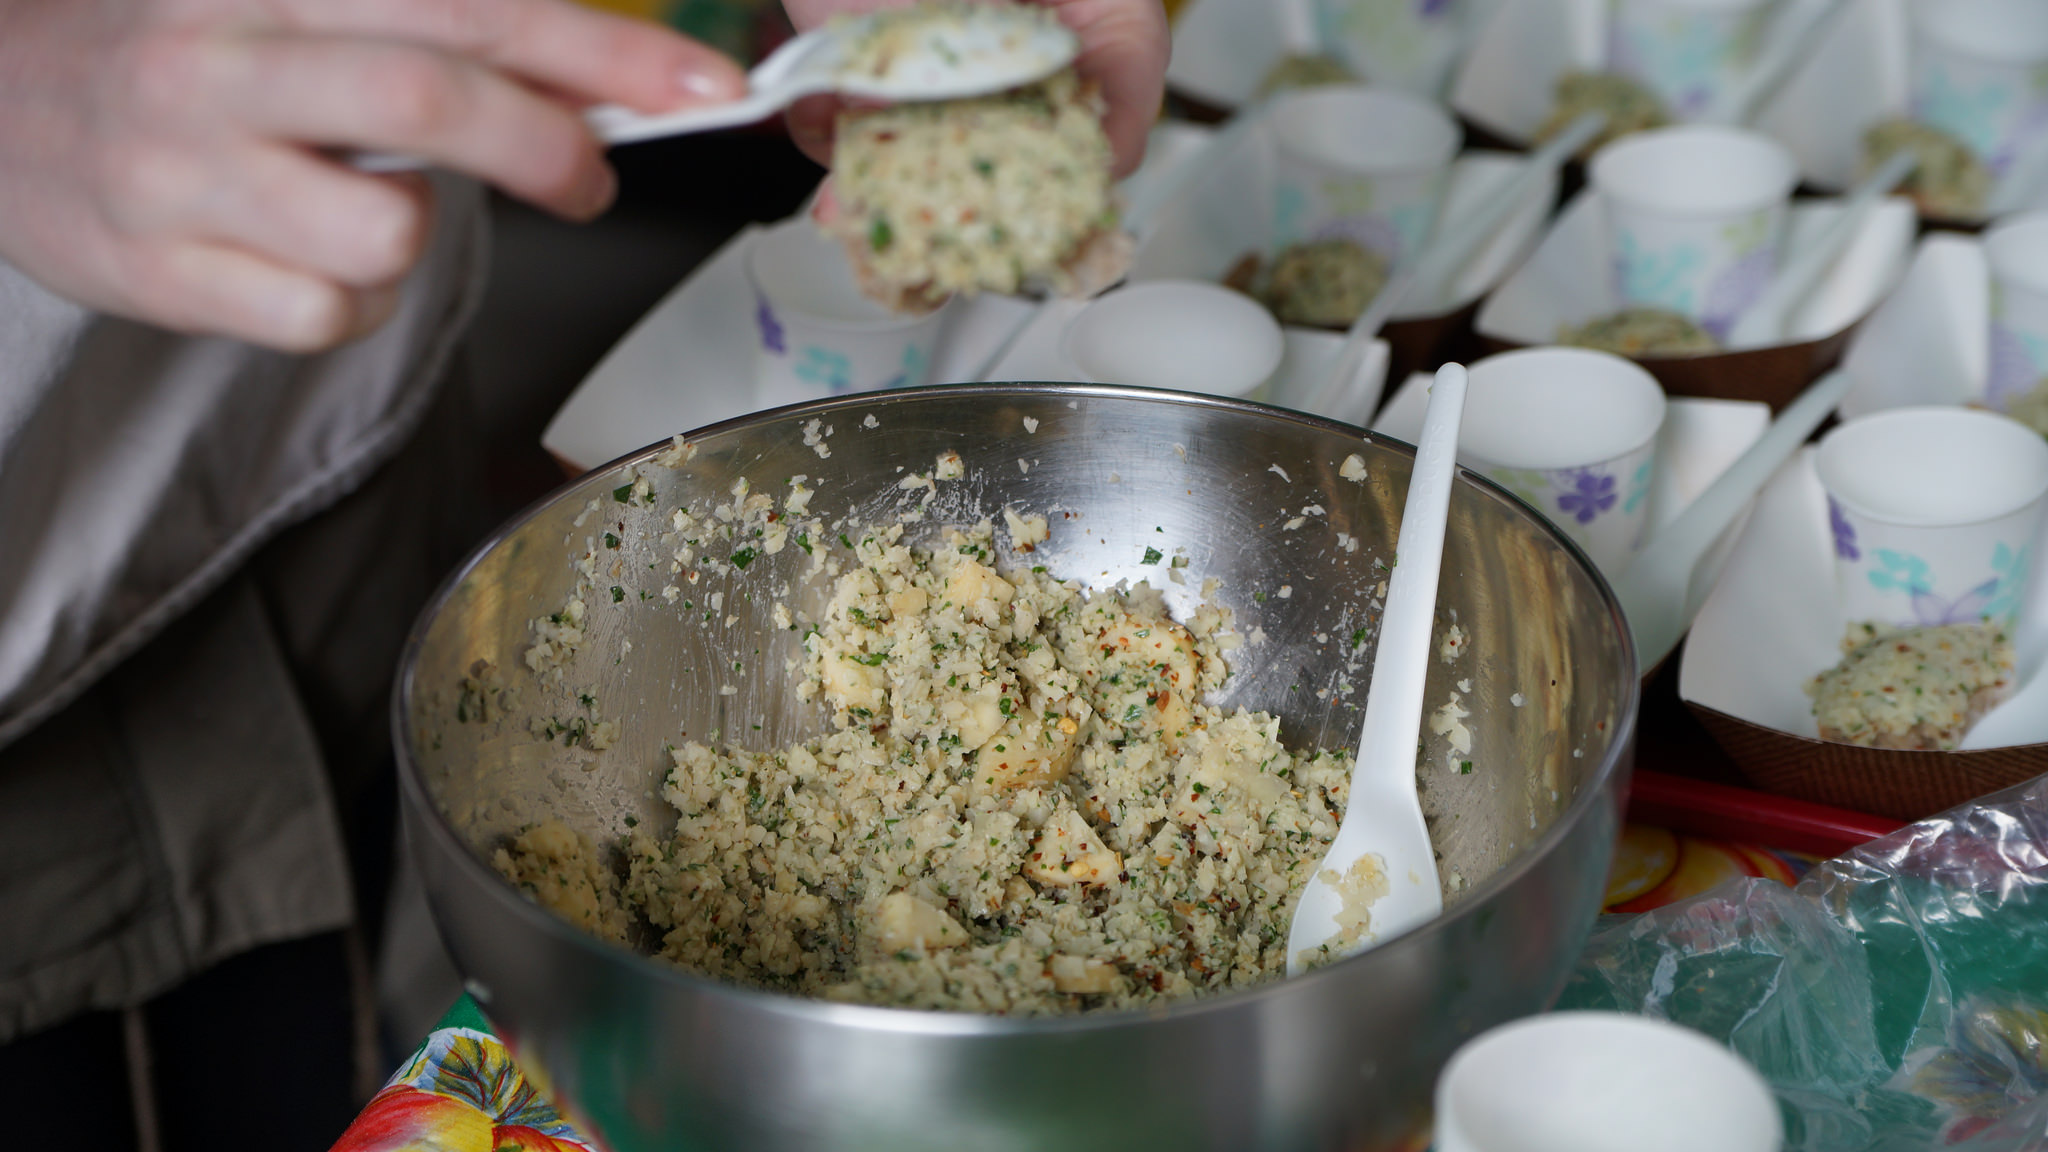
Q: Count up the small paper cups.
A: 11